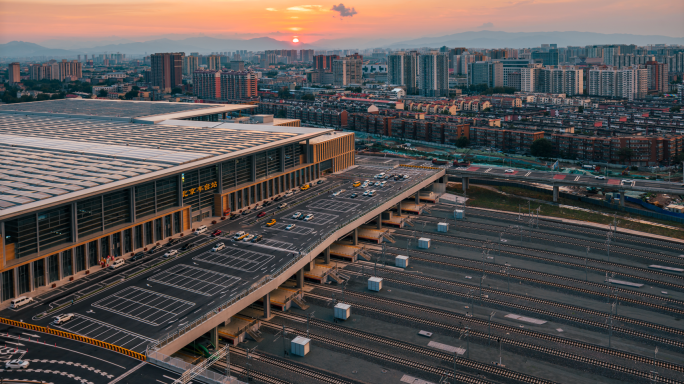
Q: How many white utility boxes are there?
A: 7